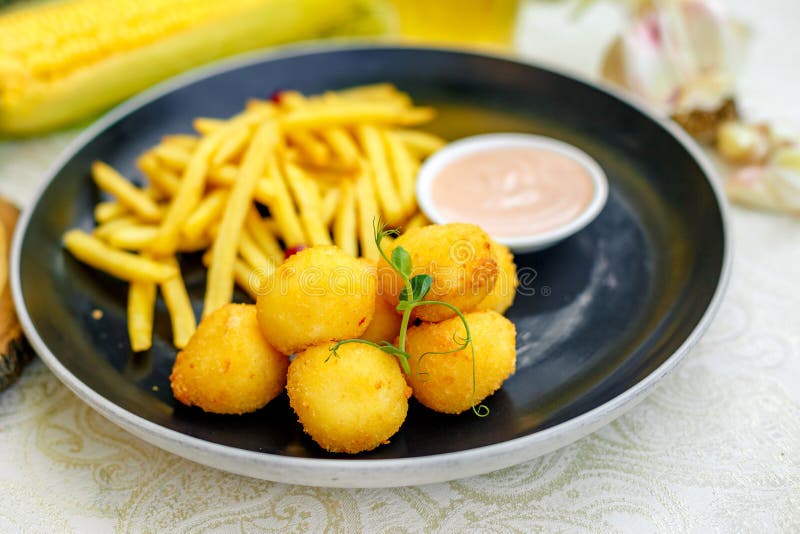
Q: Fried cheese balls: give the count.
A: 7